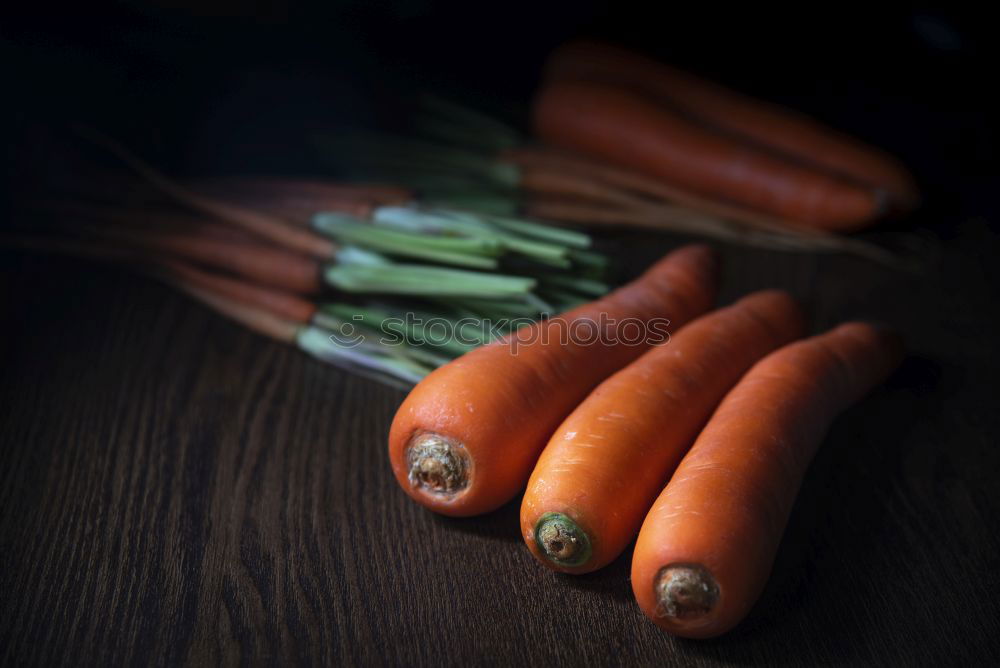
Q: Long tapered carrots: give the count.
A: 5